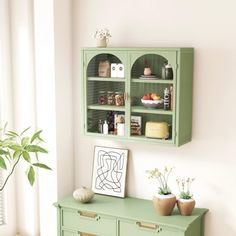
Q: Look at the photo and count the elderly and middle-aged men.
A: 0